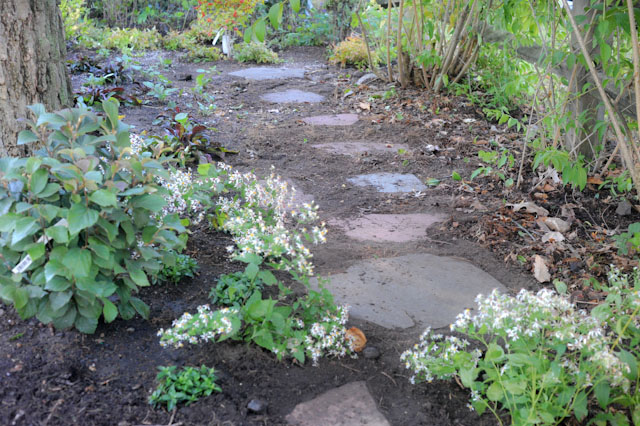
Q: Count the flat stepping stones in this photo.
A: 8